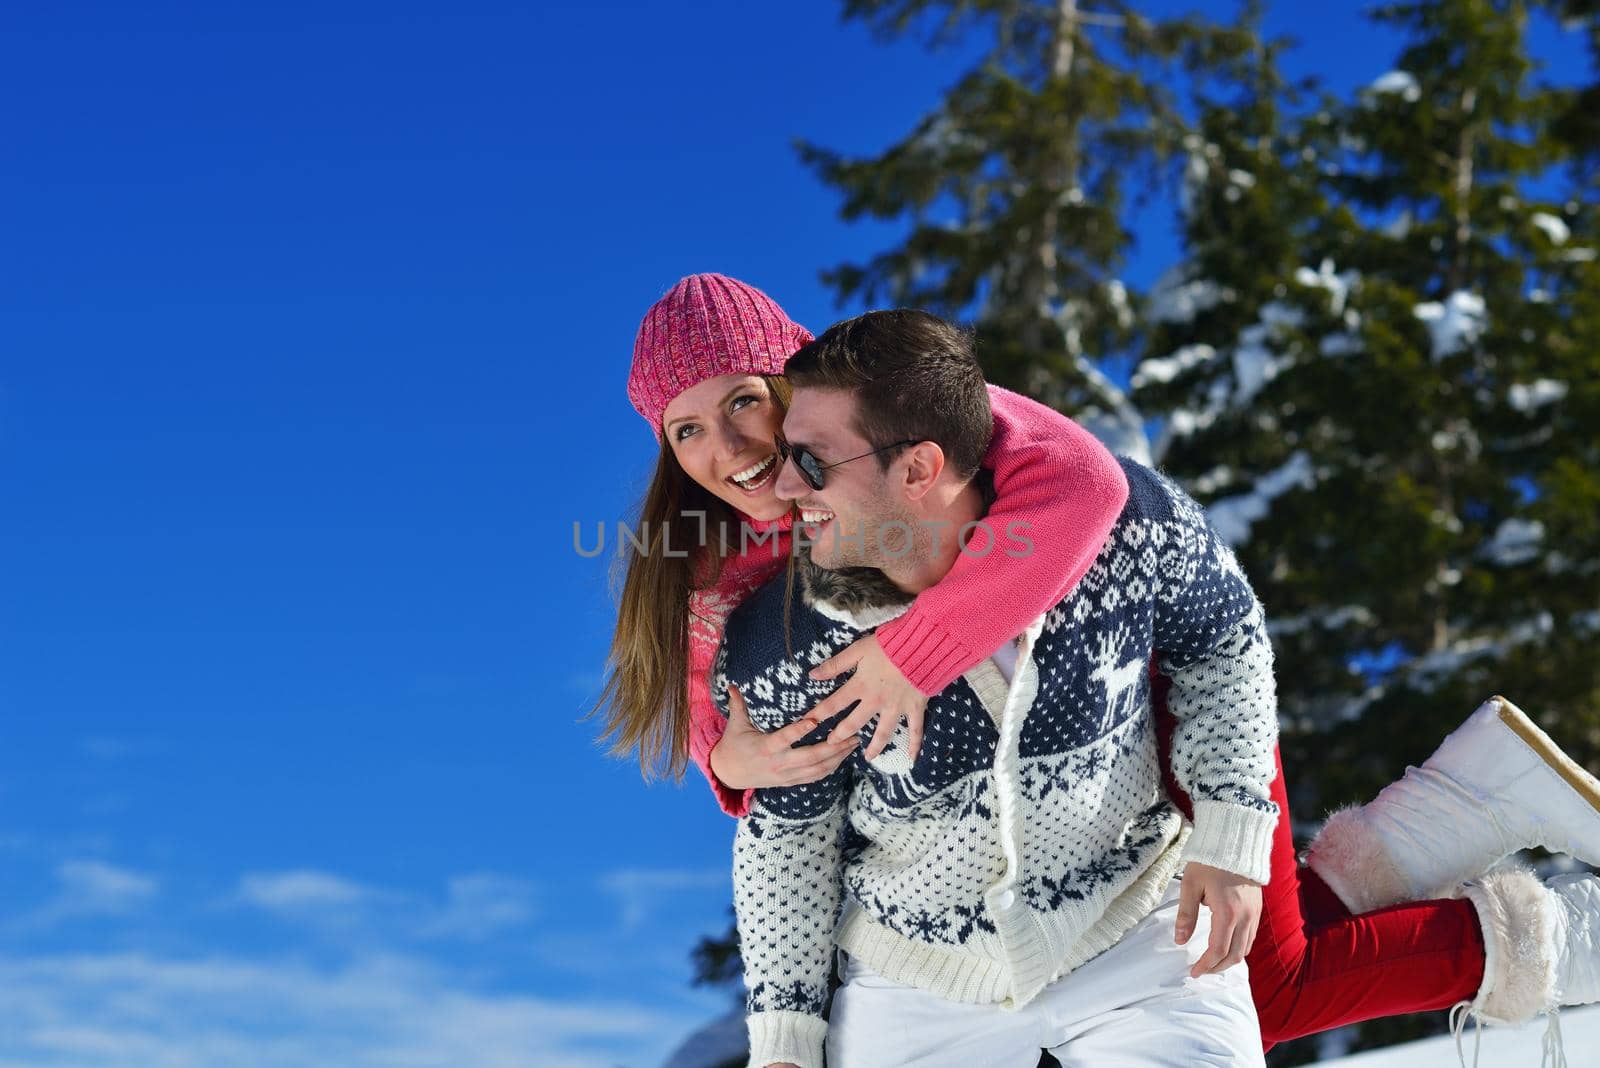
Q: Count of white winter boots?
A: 2